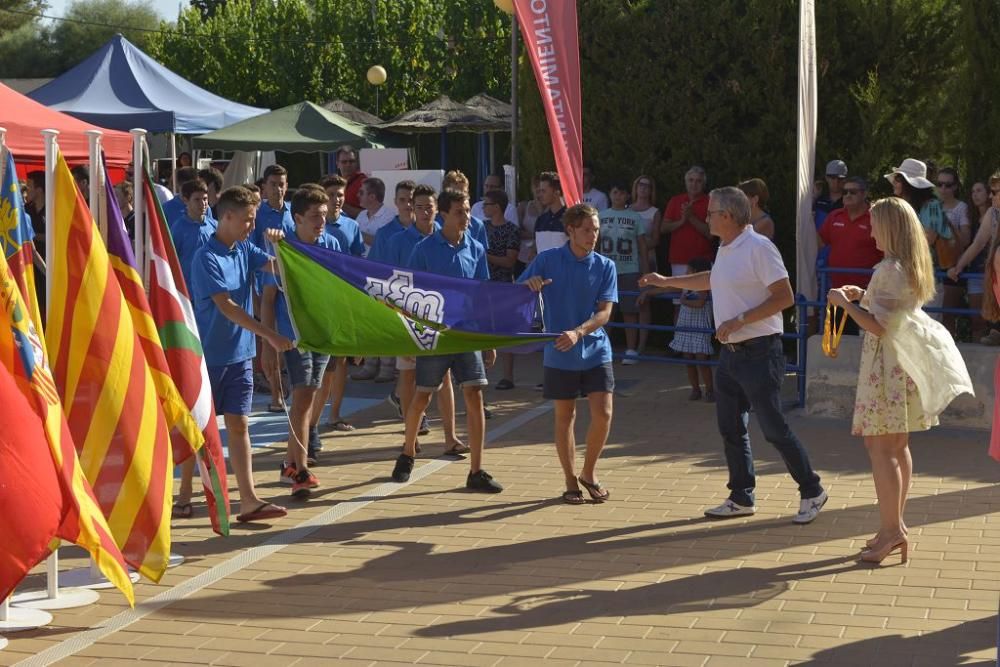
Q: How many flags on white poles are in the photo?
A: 6